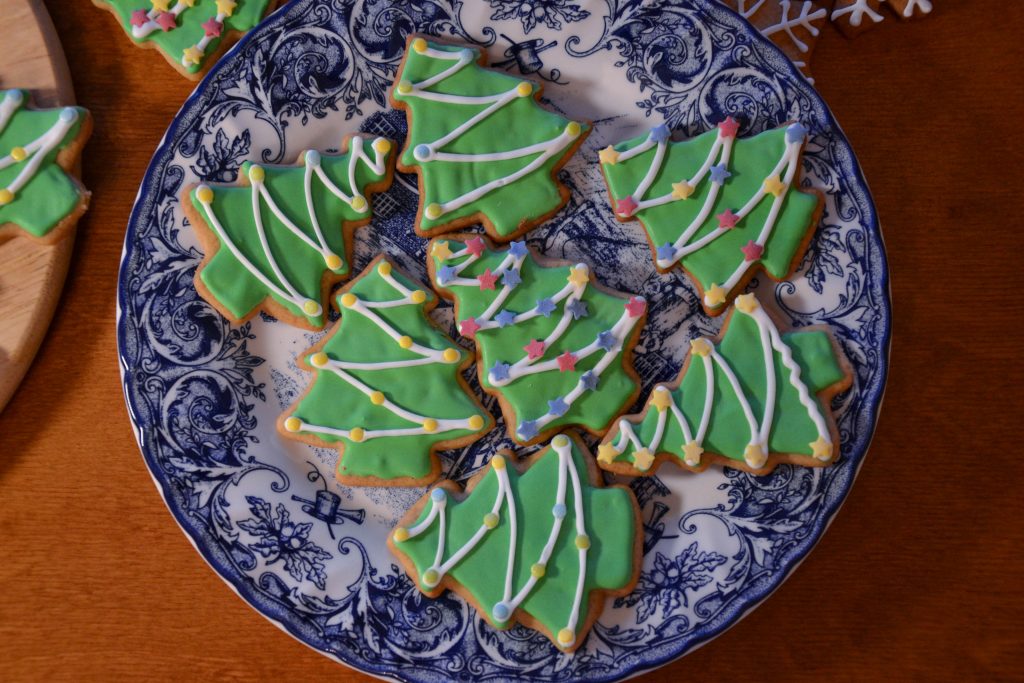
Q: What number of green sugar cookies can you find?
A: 9